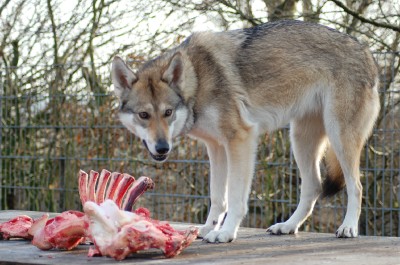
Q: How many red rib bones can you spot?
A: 6